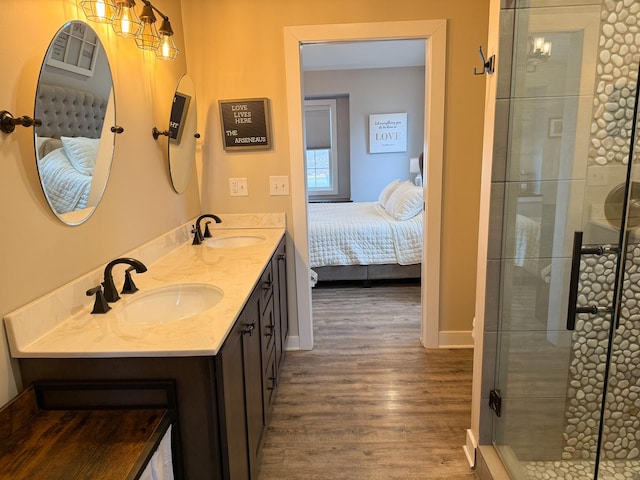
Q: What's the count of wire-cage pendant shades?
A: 4